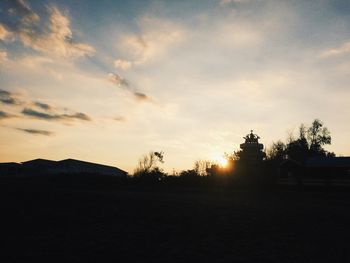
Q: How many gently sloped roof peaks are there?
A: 2